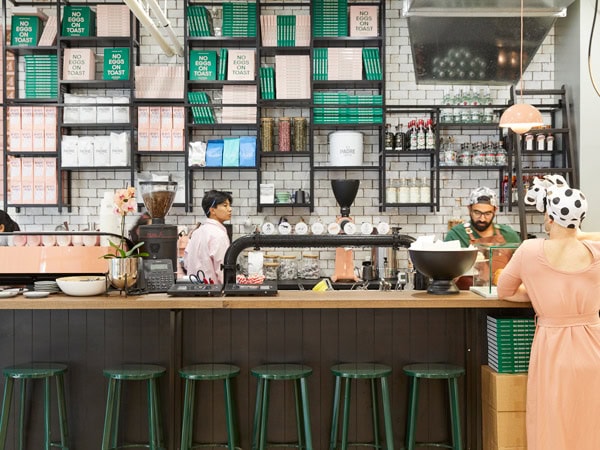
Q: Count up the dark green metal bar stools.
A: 6